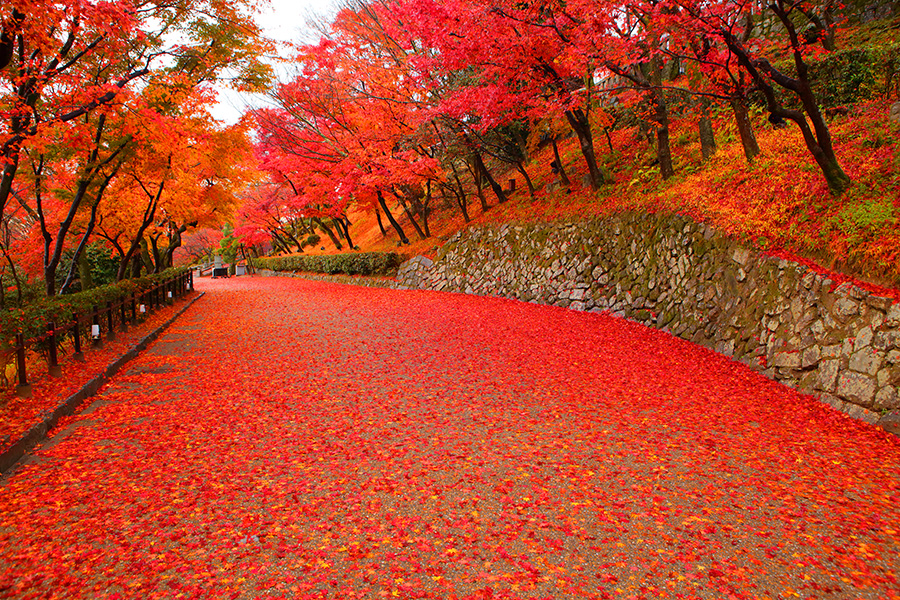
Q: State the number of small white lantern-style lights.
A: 4